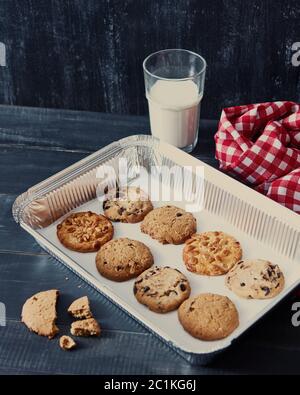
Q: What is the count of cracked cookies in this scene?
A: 1